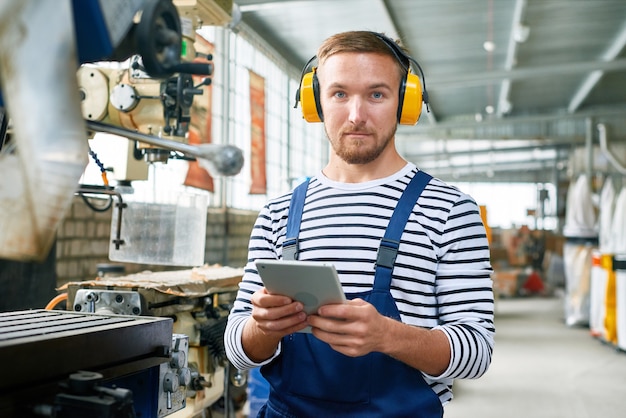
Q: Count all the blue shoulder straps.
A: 2